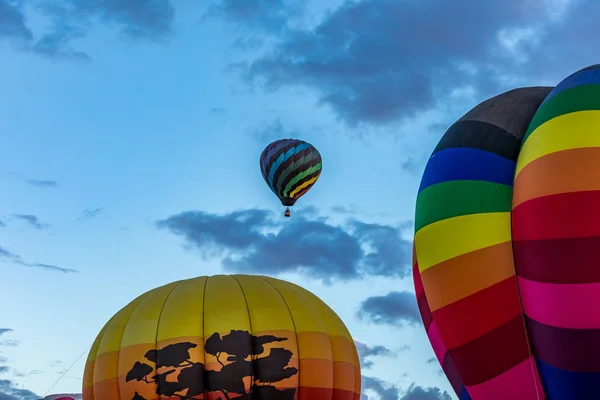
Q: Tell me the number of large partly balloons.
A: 2